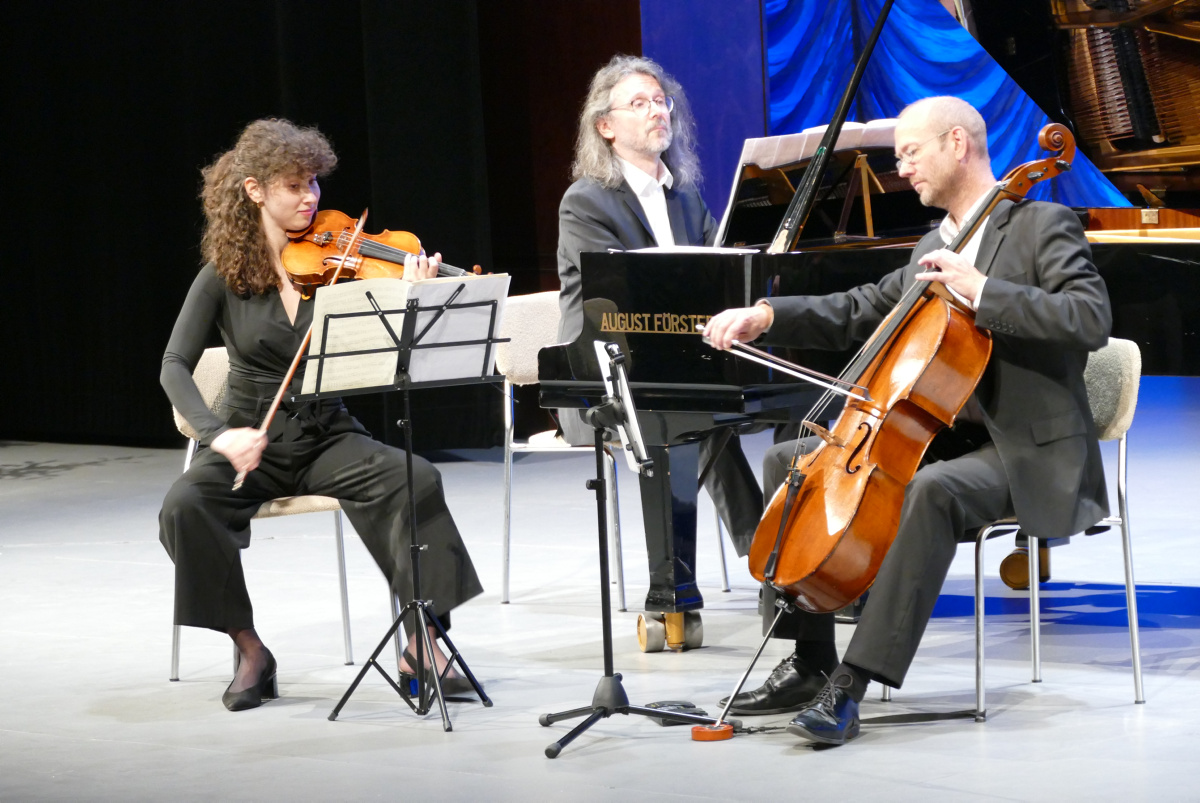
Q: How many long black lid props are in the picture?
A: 1